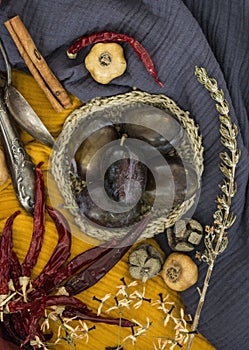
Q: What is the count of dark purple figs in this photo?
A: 5